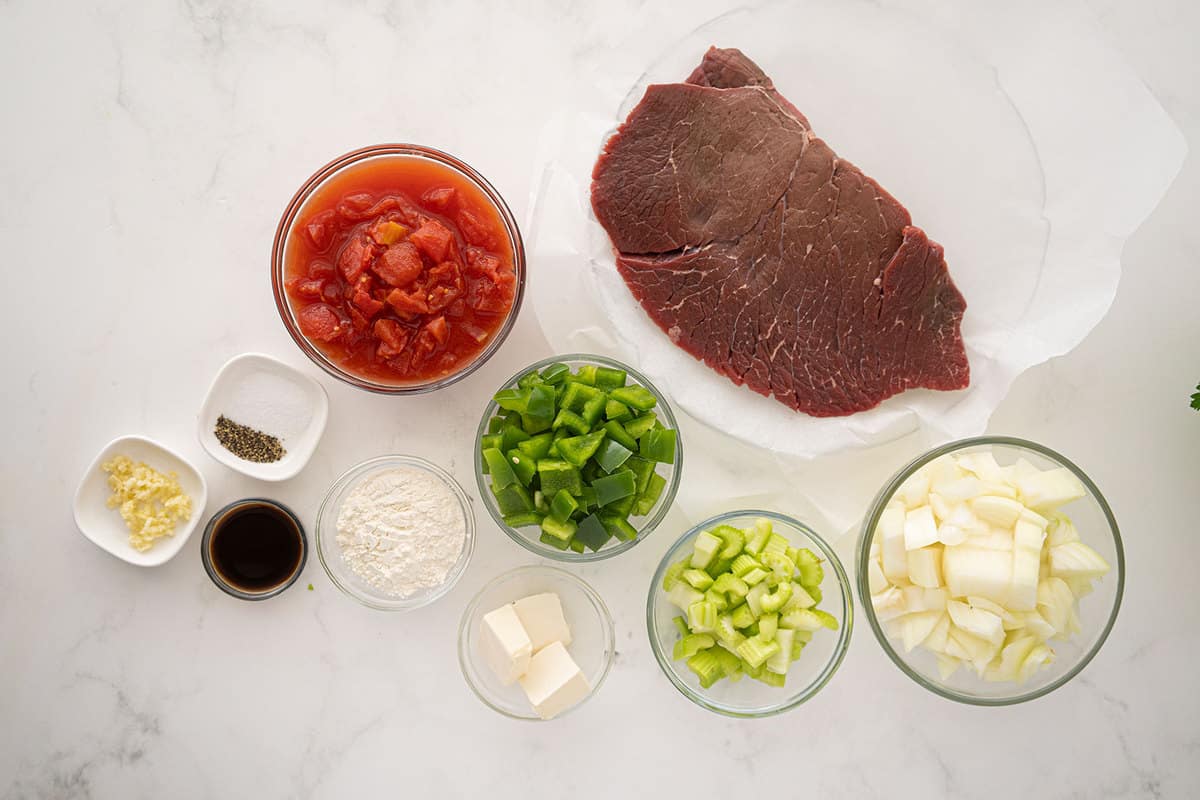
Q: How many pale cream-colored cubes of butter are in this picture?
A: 3